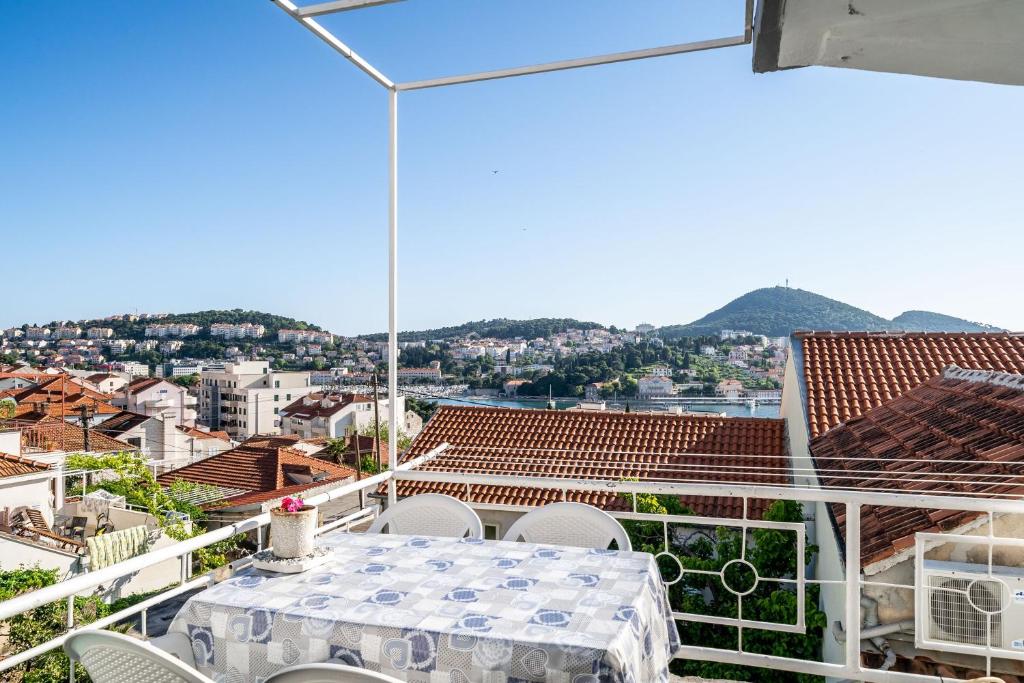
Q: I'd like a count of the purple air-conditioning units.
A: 0